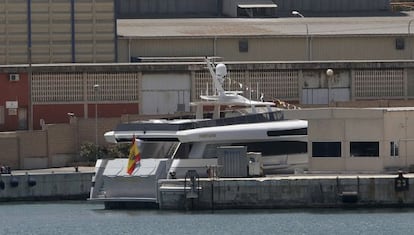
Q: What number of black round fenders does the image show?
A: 3